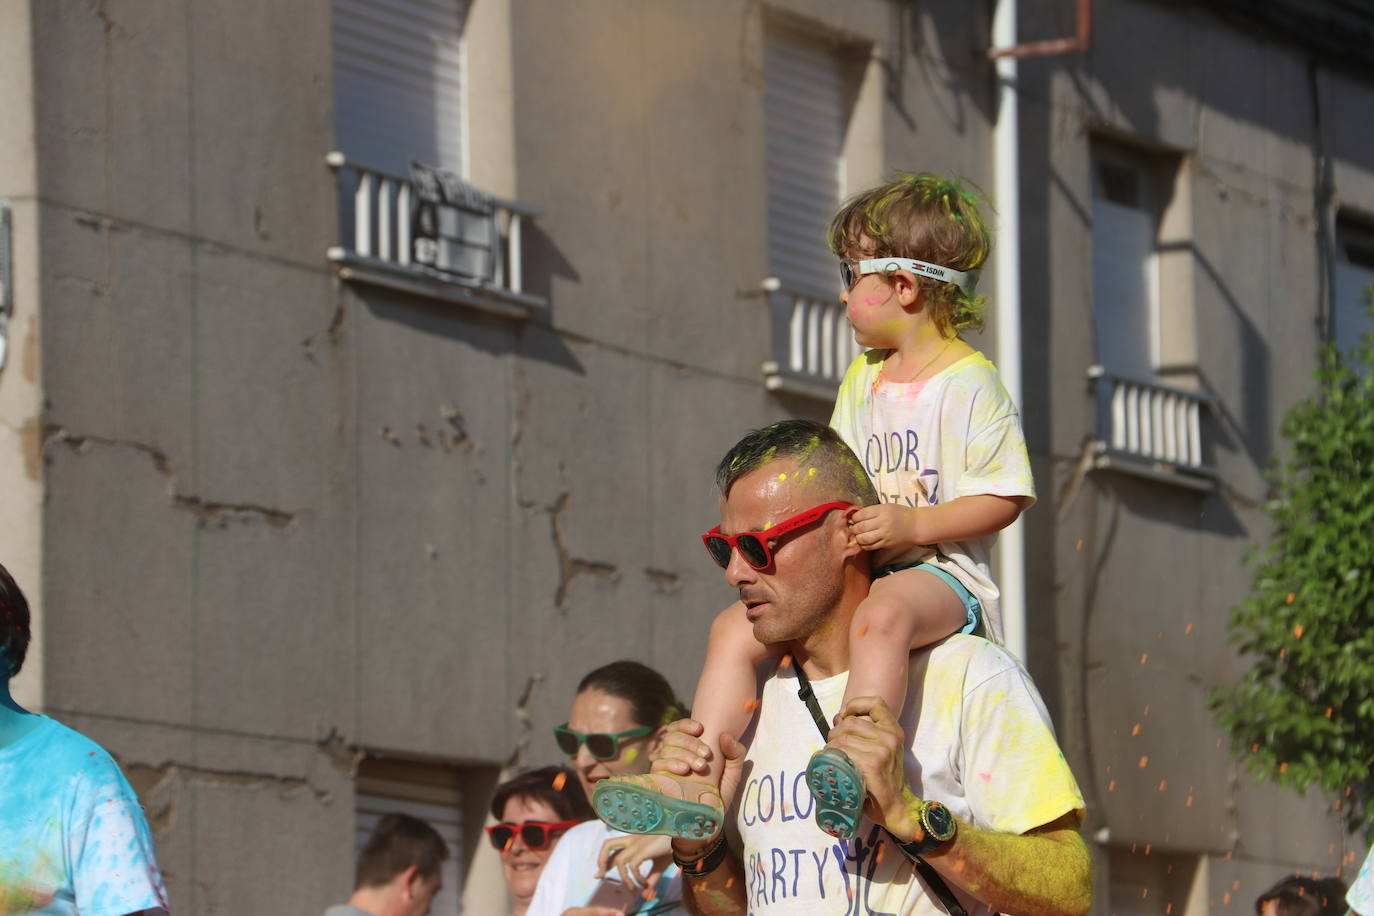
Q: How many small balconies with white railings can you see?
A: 3